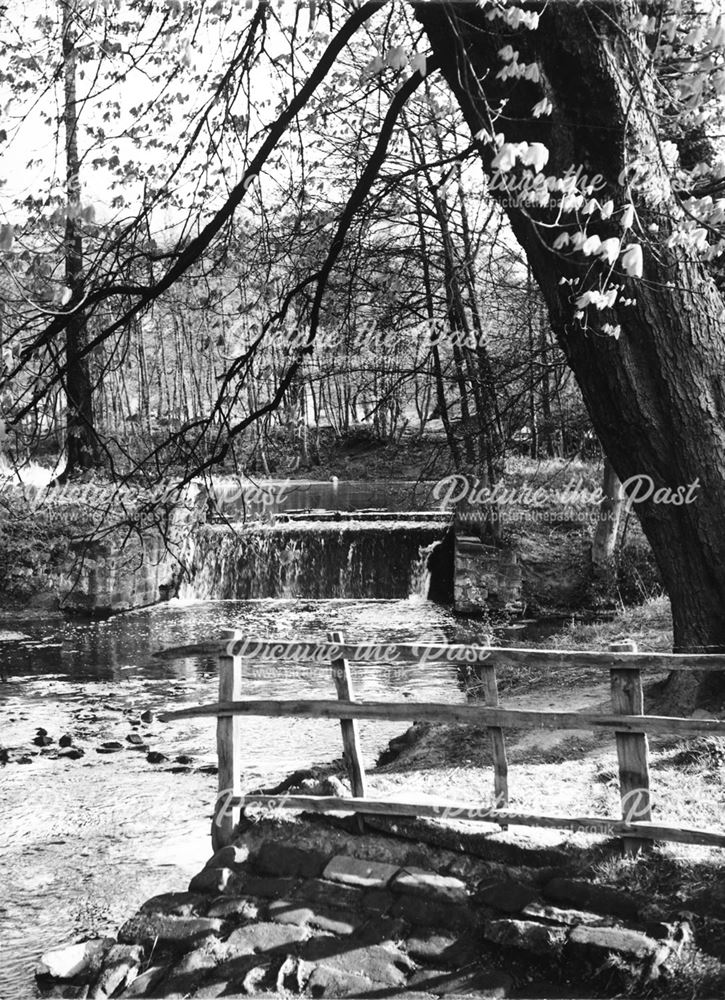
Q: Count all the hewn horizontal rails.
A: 3